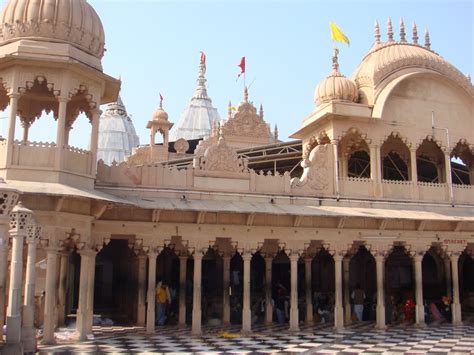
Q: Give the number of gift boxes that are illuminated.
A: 0